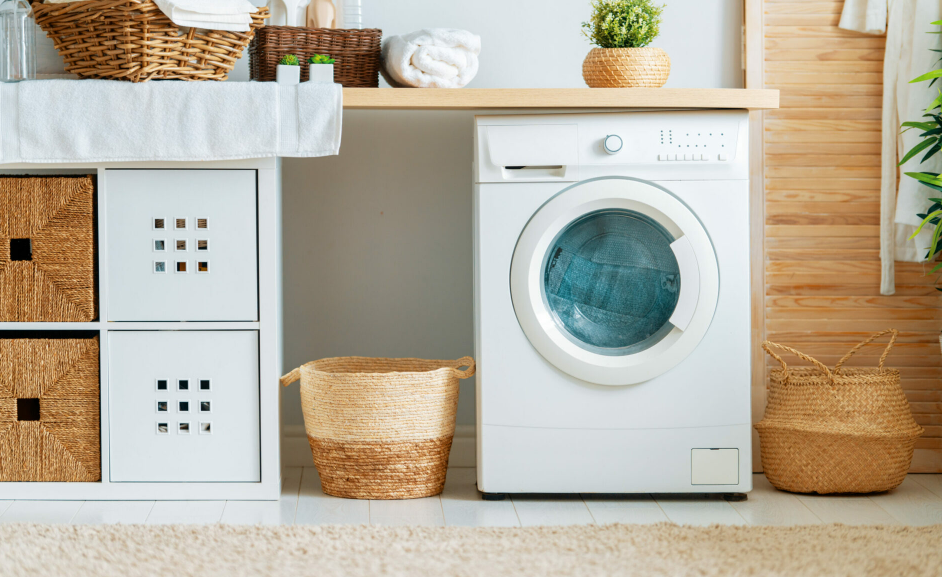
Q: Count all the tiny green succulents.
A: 2